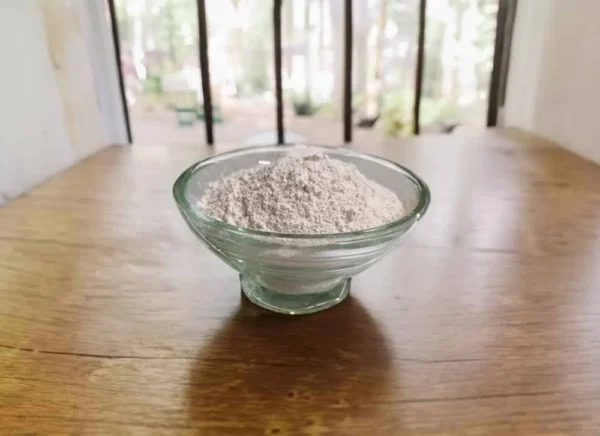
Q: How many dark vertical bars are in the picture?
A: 6